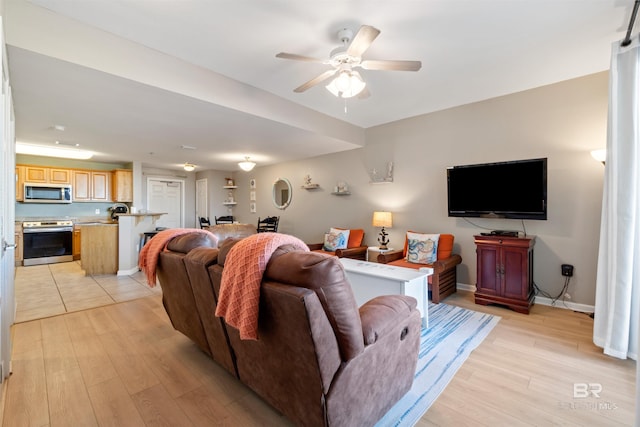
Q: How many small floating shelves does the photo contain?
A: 5